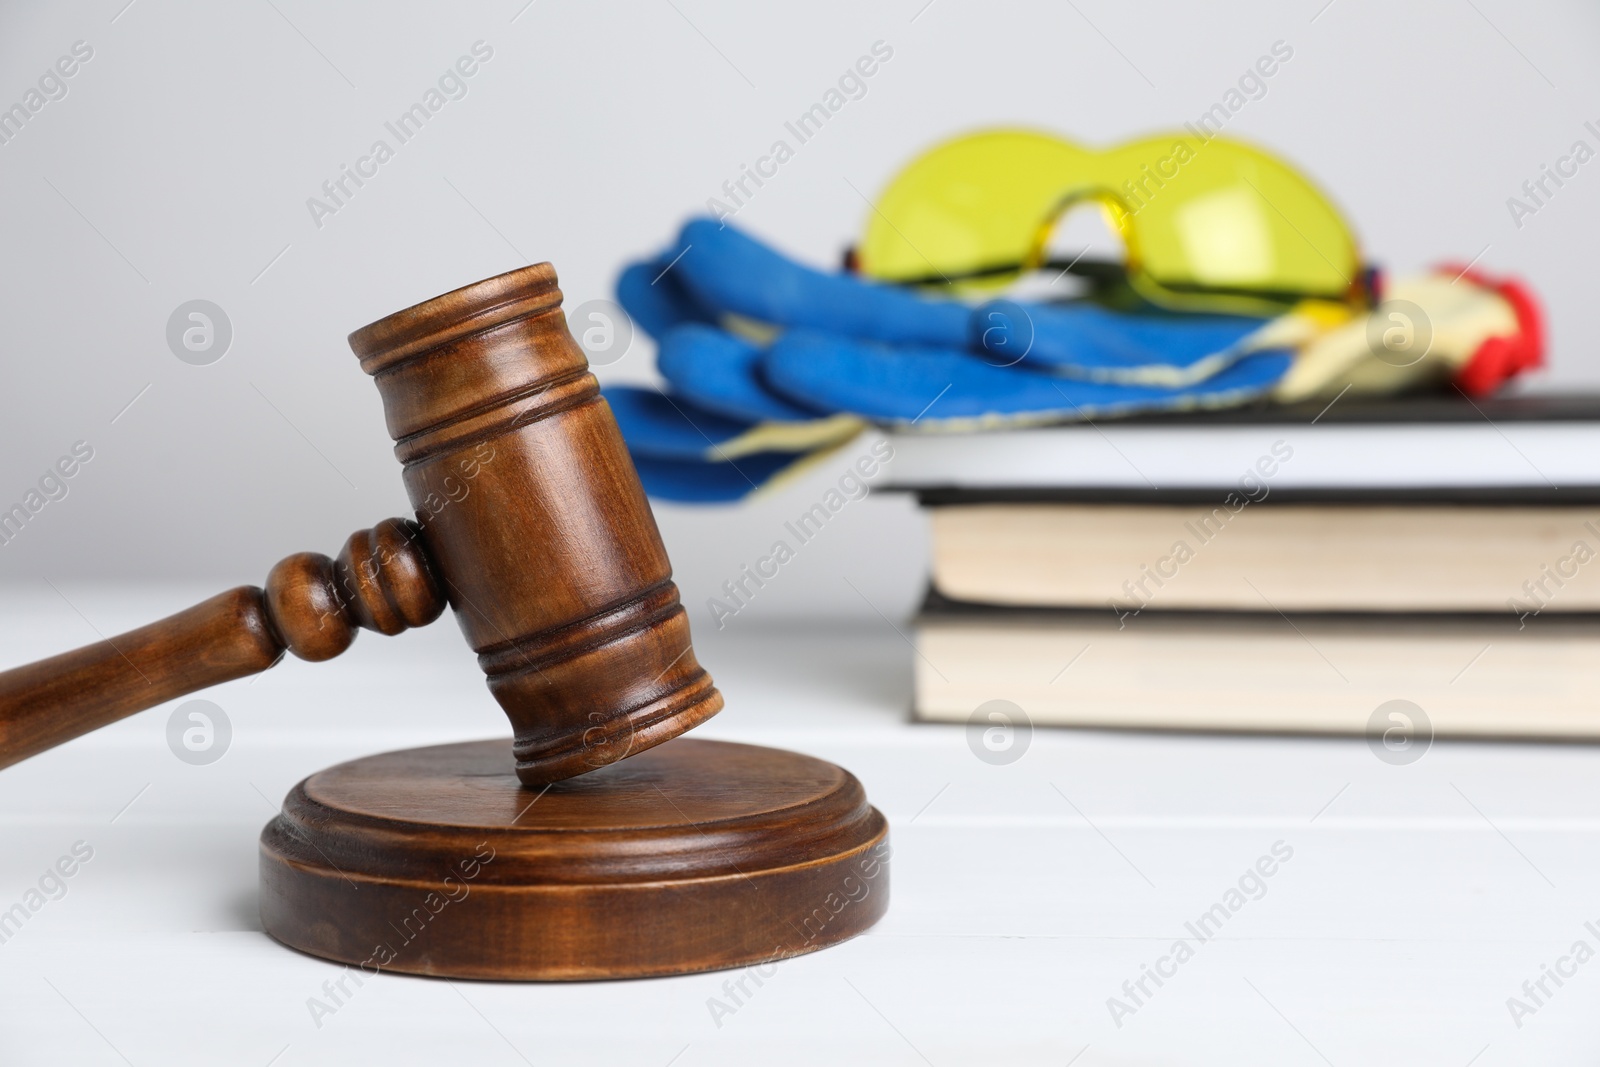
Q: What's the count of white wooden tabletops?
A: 1